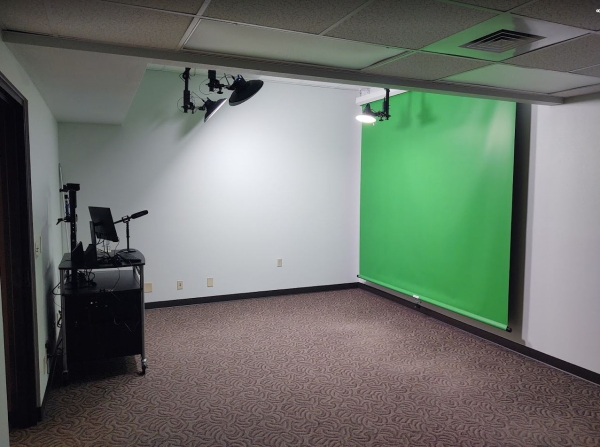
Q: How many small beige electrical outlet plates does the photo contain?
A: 4